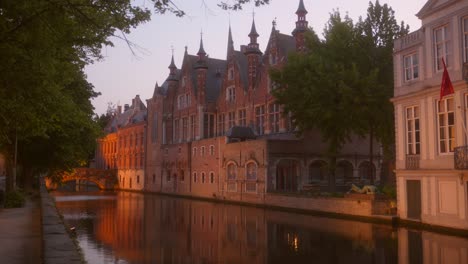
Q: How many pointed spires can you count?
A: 5